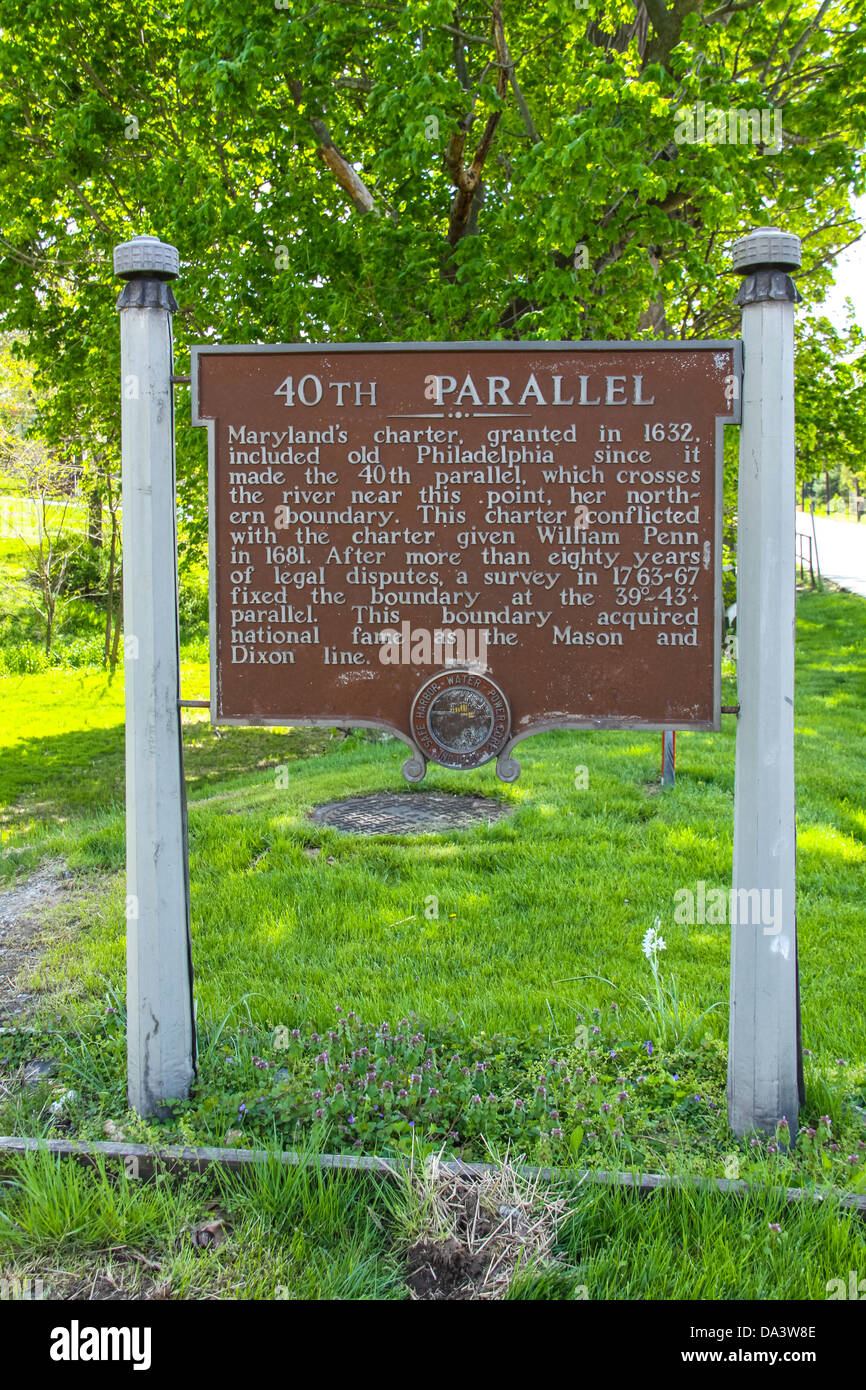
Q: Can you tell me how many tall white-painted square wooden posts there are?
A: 2